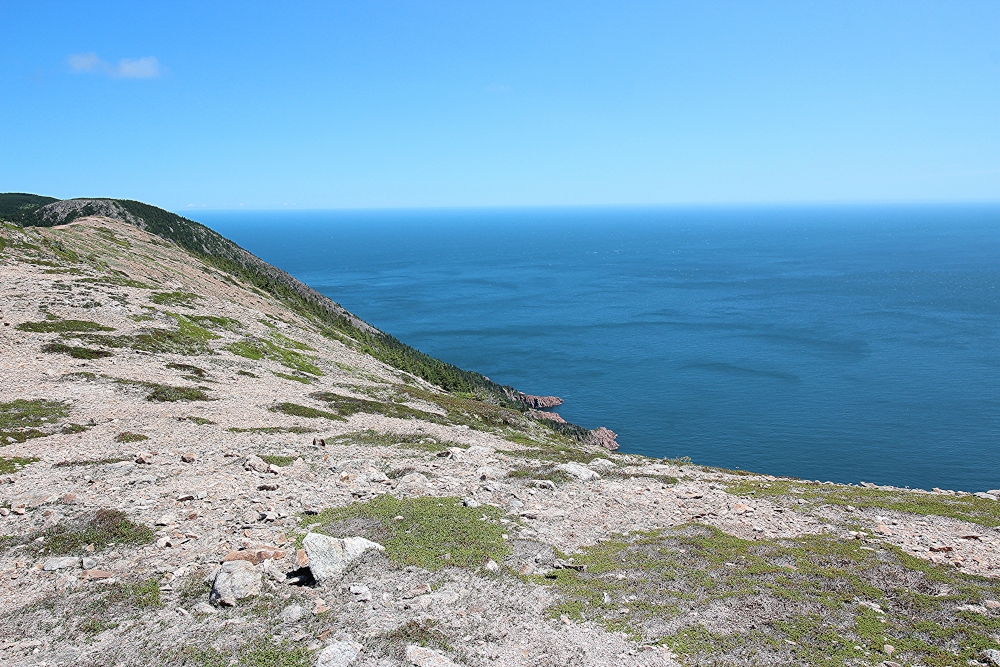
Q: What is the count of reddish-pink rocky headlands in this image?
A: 3